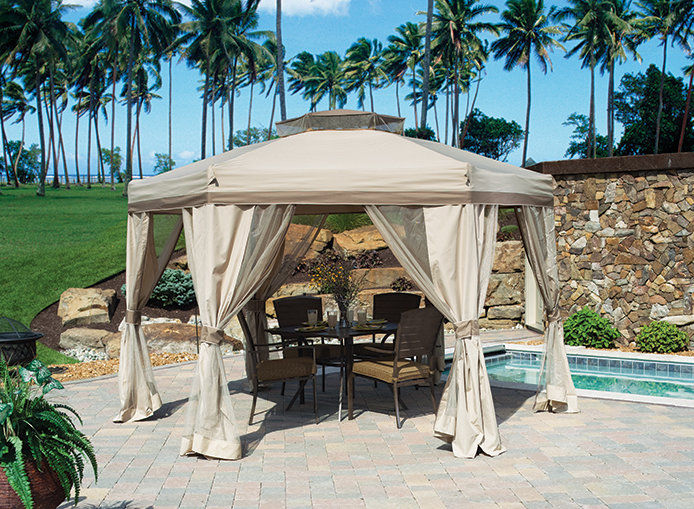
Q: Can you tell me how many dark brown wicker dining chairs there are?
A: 4